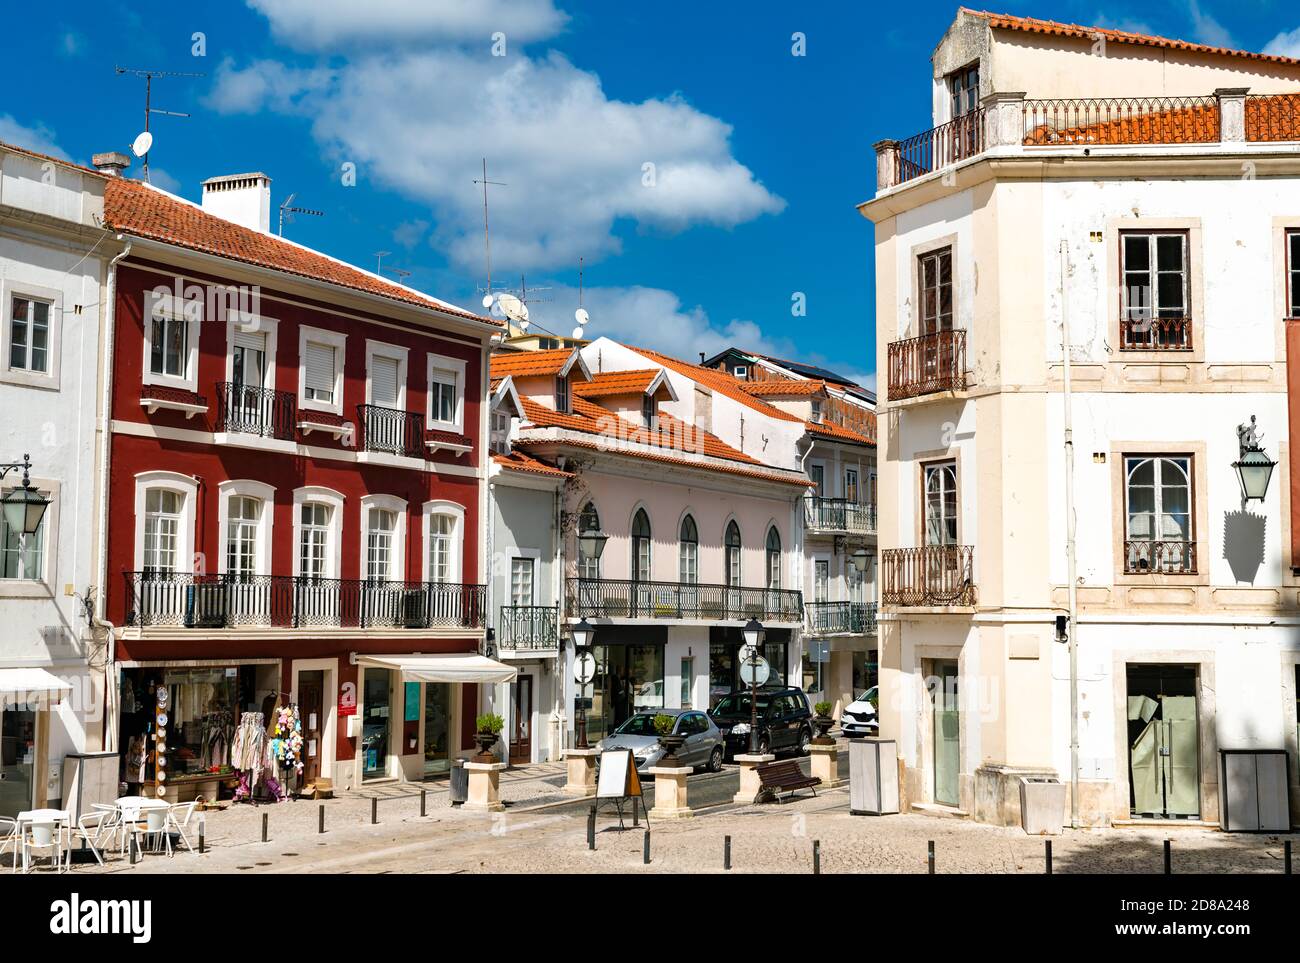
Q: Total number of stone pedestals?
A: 5